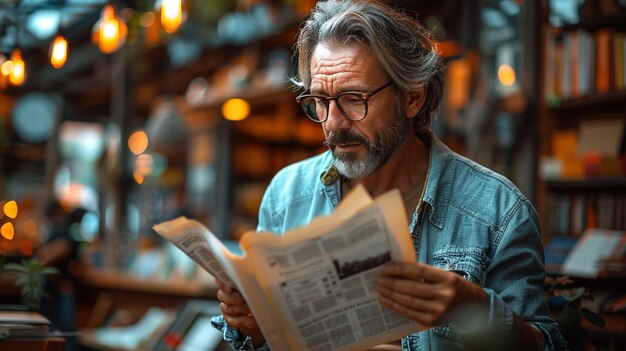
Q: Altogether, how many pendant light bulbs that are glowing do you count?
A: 4